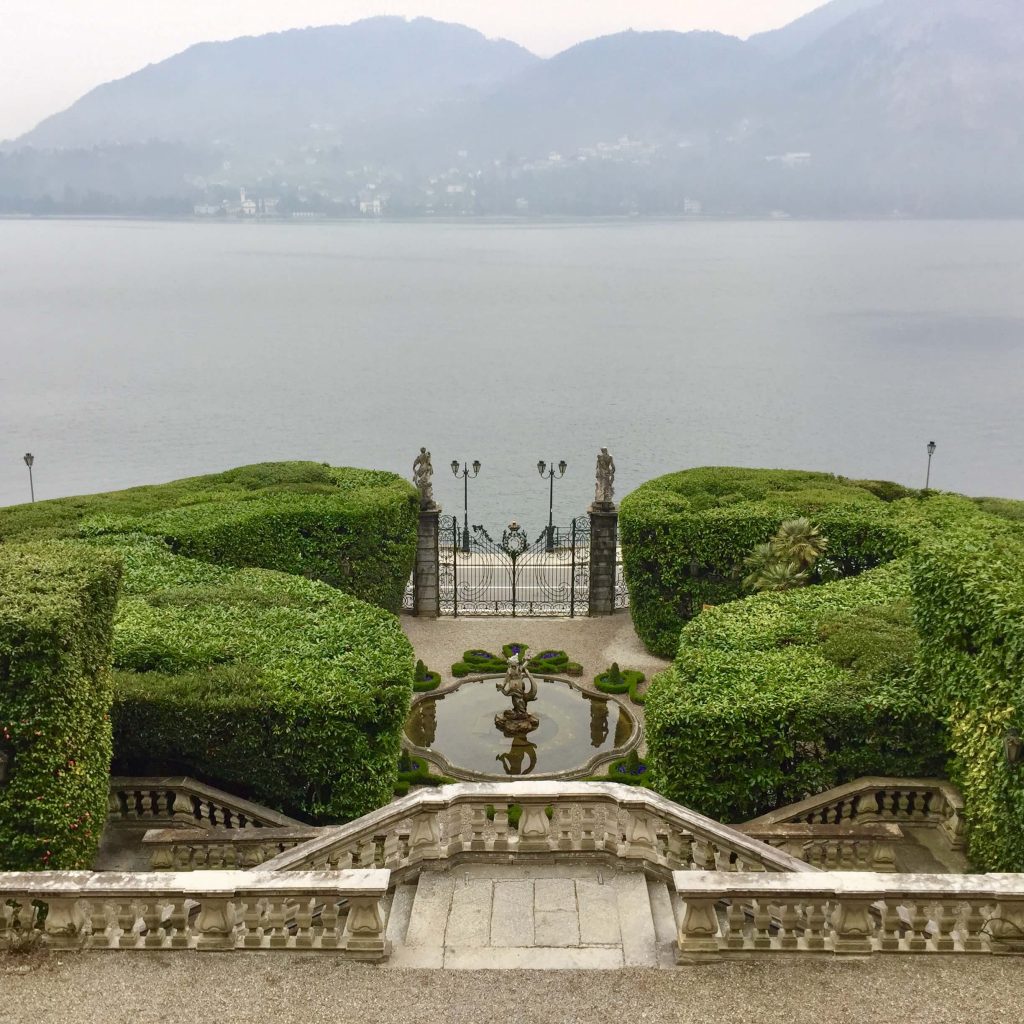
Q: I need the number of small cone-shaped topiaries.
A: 4